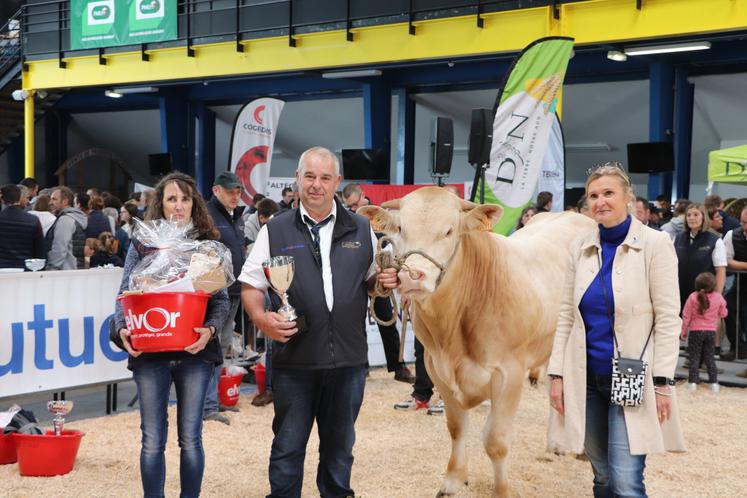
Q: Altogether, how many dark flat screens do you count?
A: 3